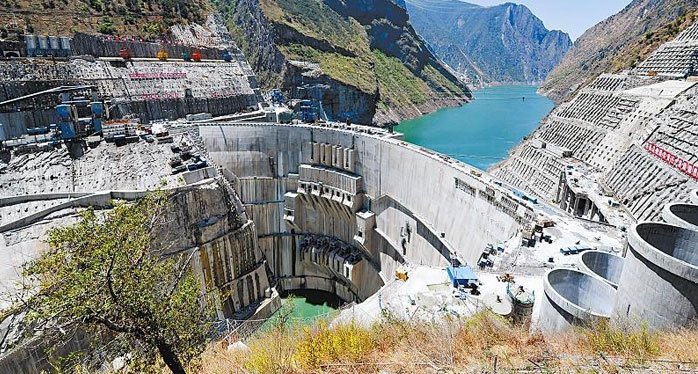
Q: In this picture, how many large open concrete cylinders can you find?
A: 4